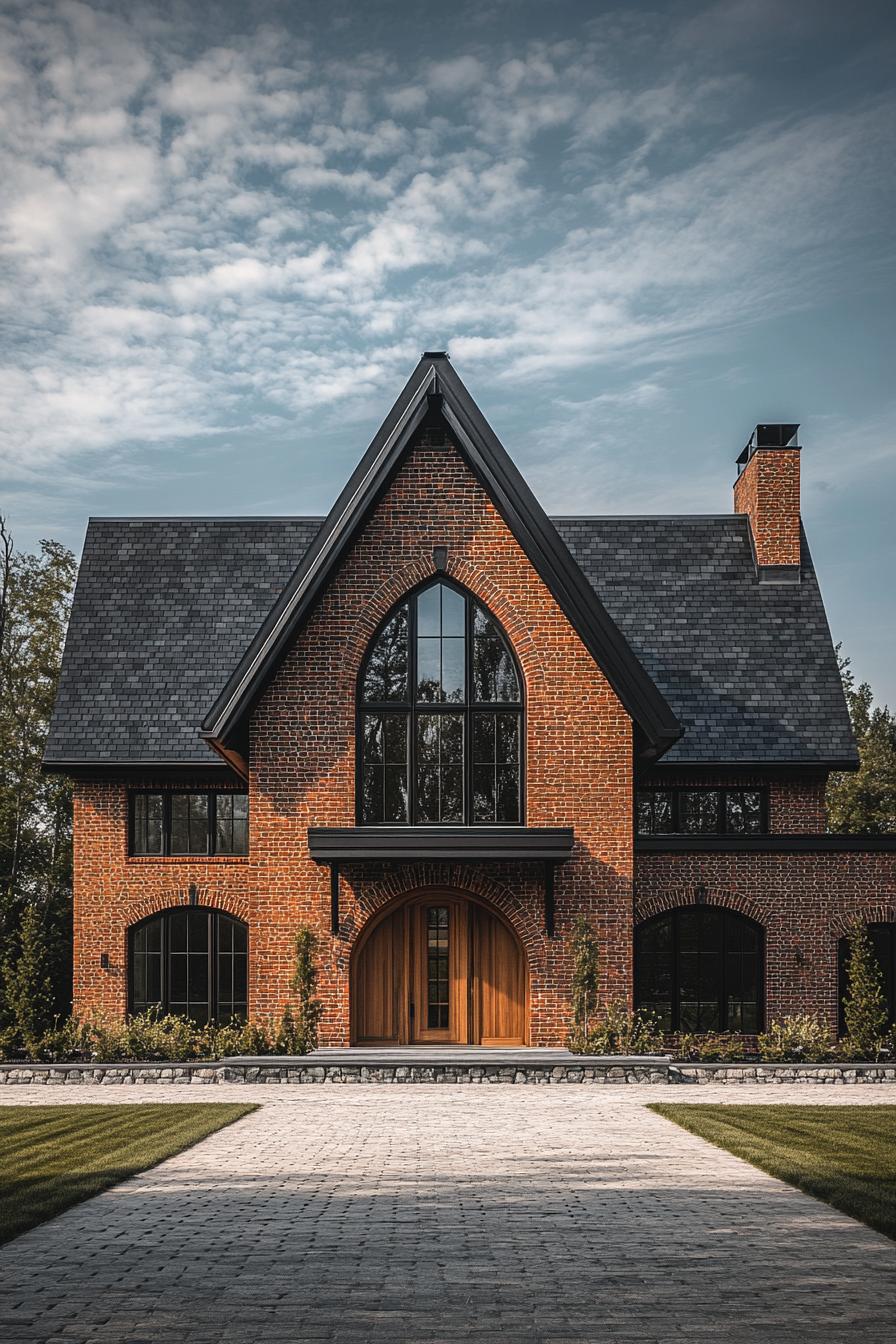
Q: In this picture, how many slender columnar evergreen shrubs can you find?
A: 4